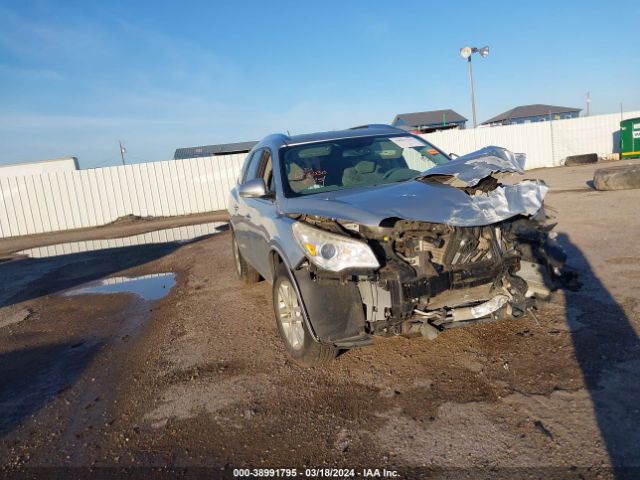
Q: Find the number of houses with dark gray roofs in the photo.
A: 2